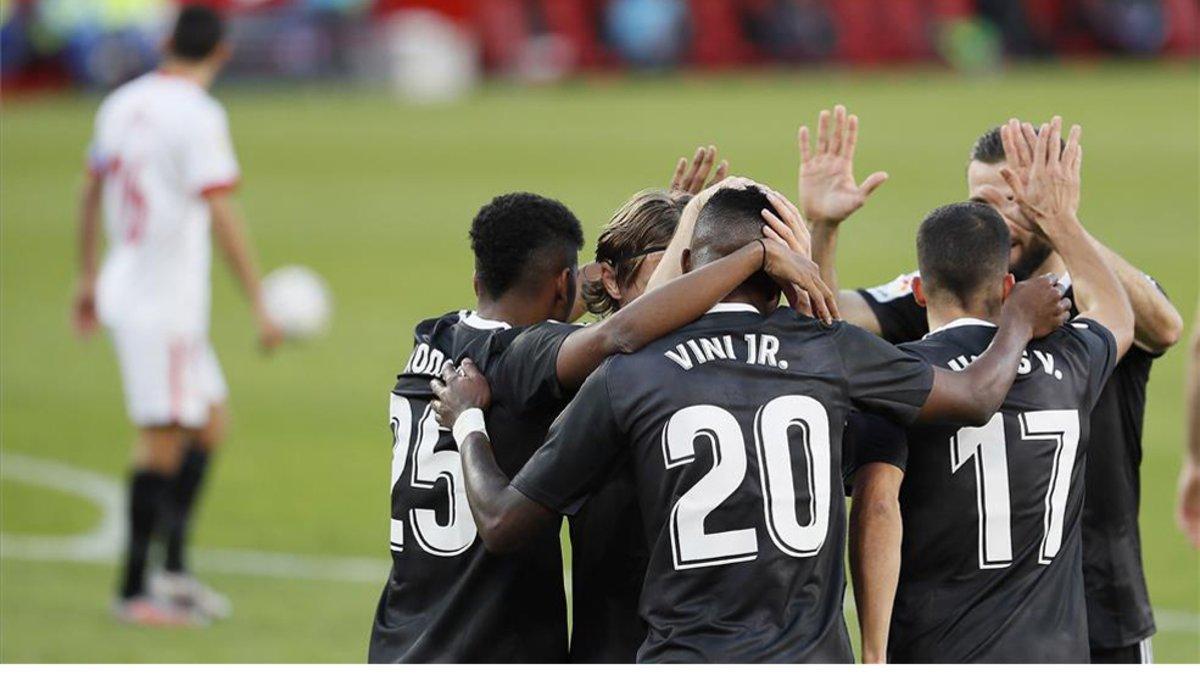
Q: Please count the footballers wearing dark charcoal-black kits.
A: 5